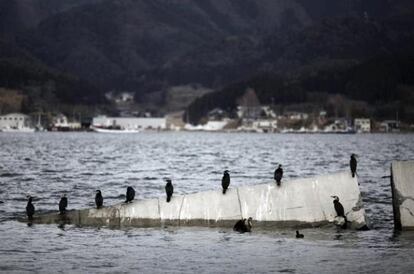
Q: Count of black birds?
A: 11